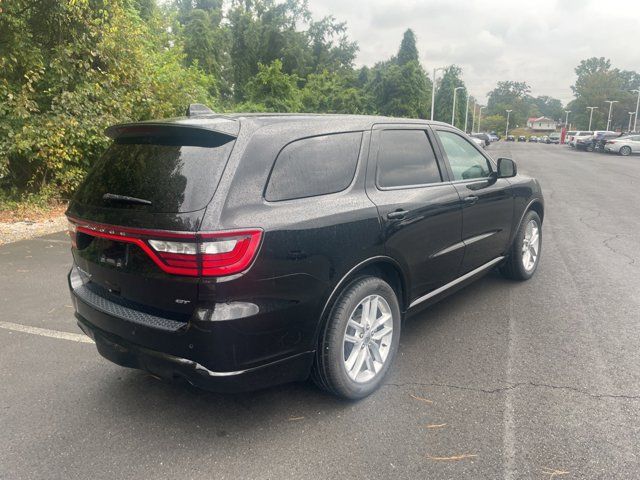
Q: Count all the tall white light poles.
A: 11